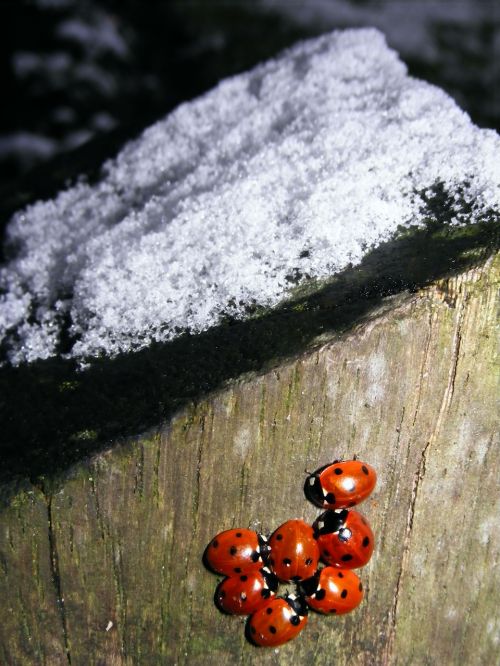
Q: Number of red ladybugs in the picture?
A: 7